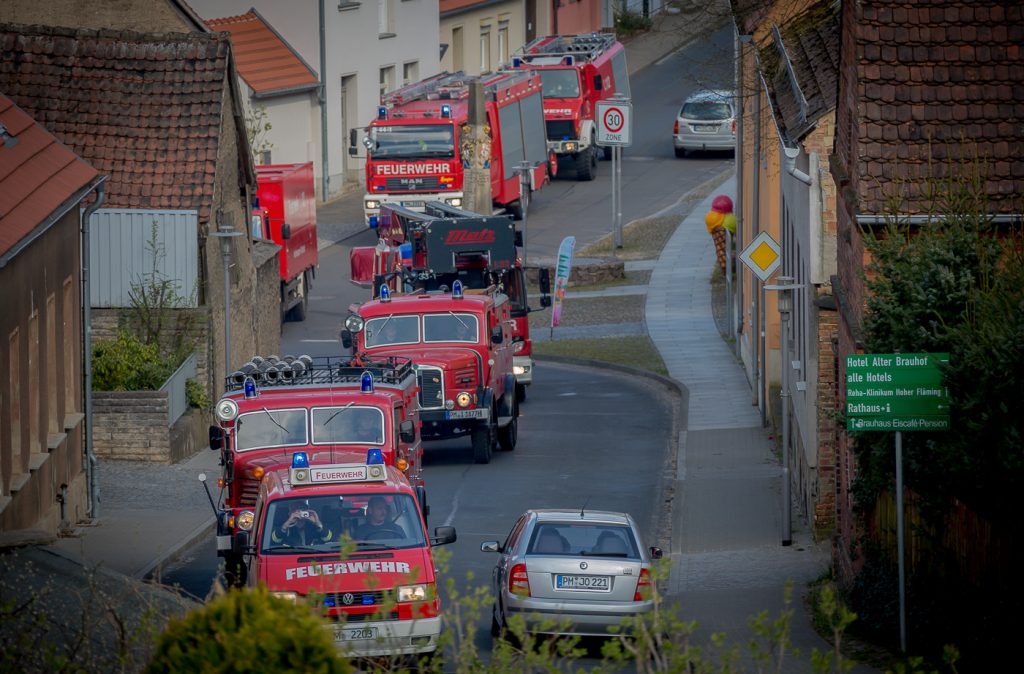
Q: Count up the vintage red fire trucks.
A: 2